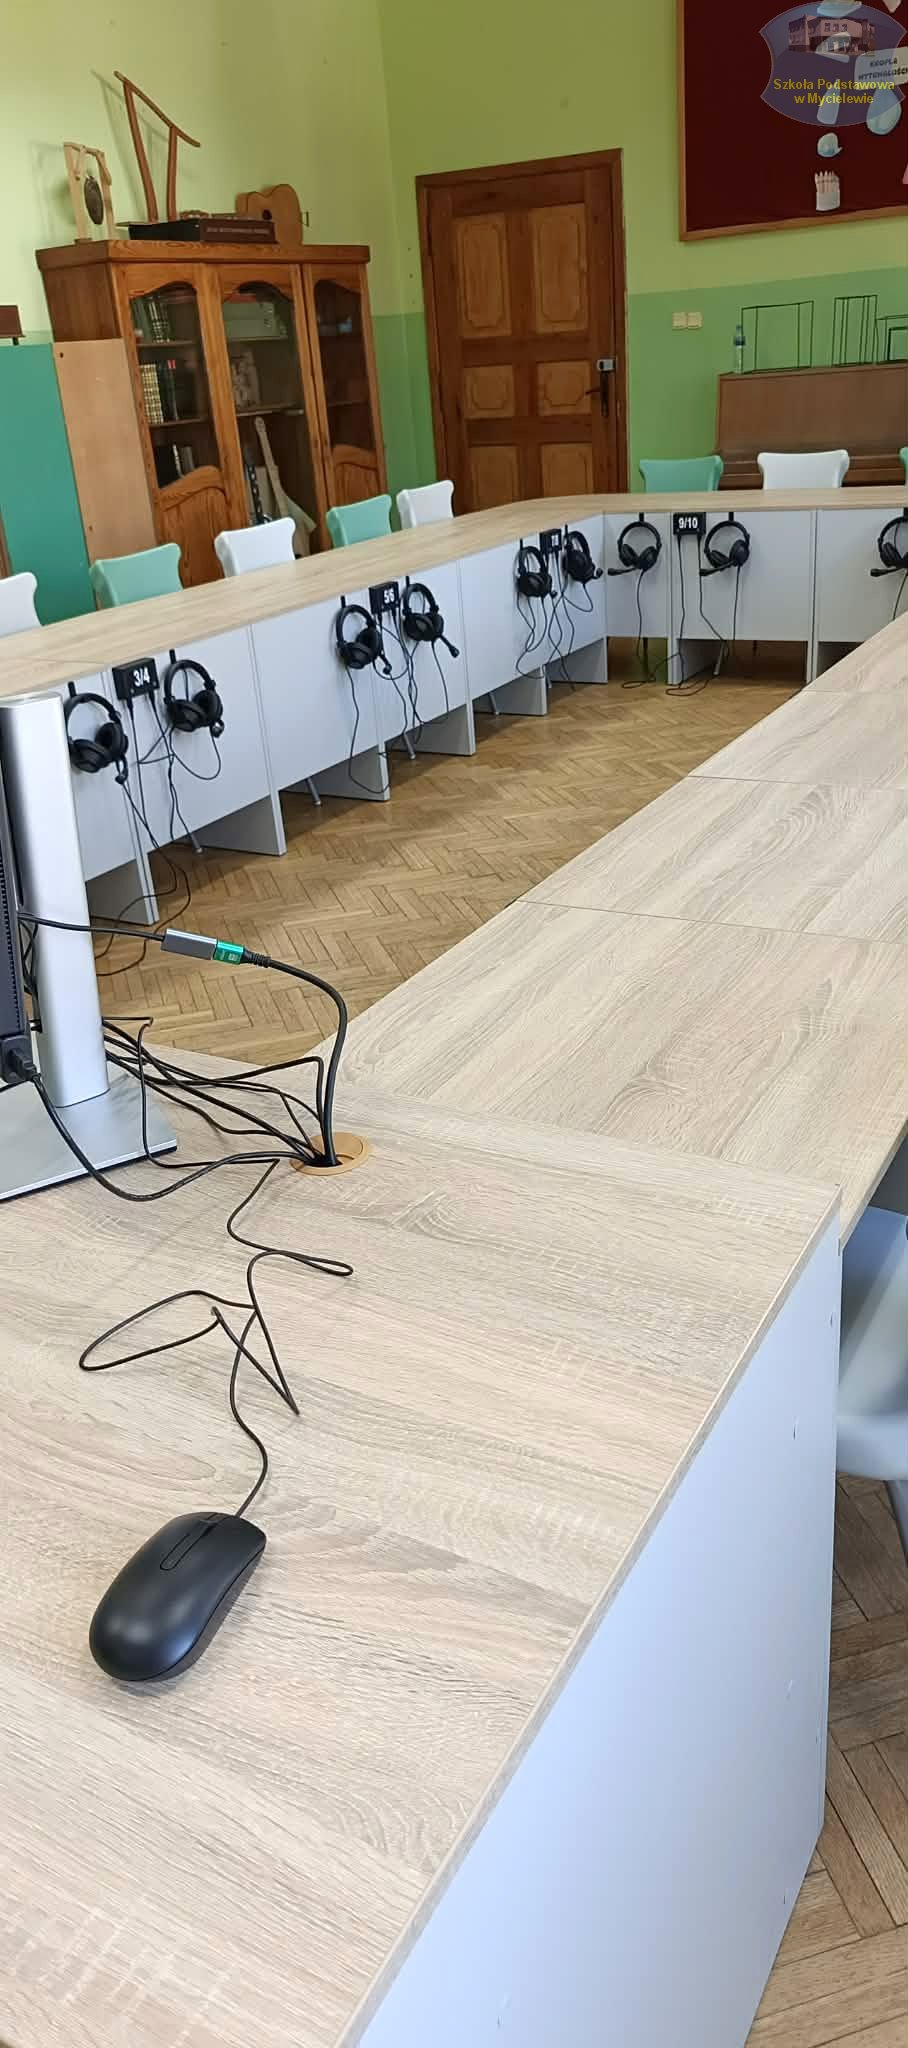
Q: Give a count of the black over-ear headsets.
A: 9